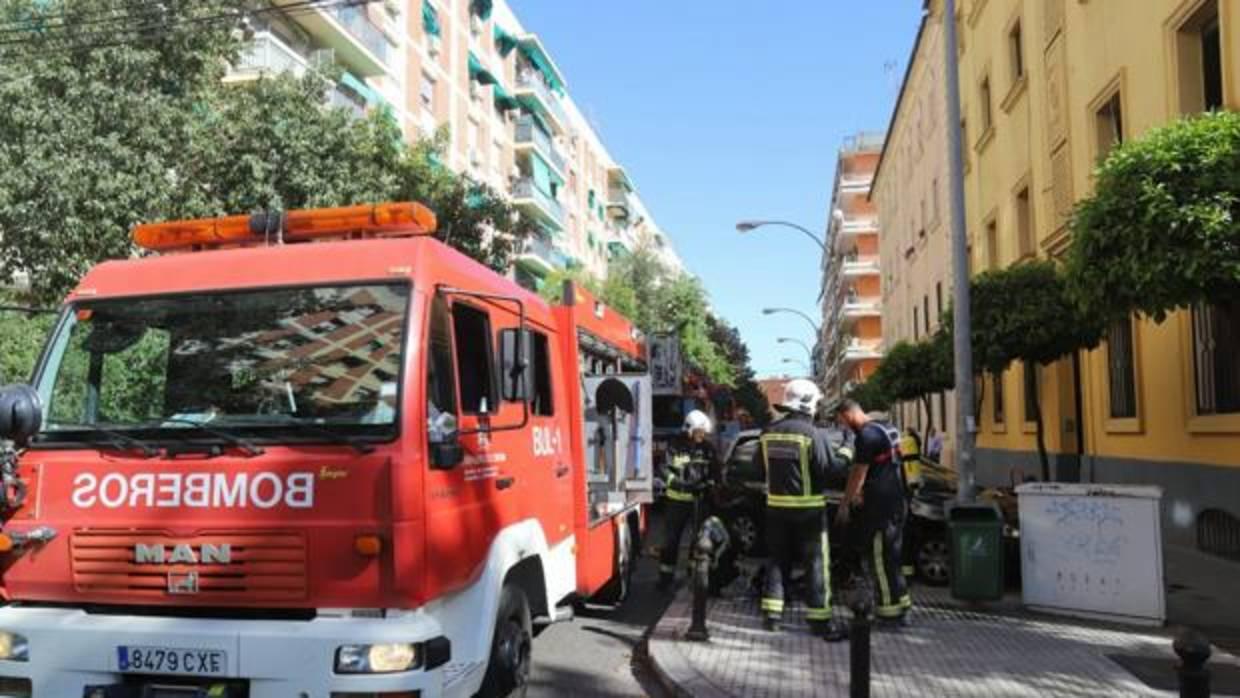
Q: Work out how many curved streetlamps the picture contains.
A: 4